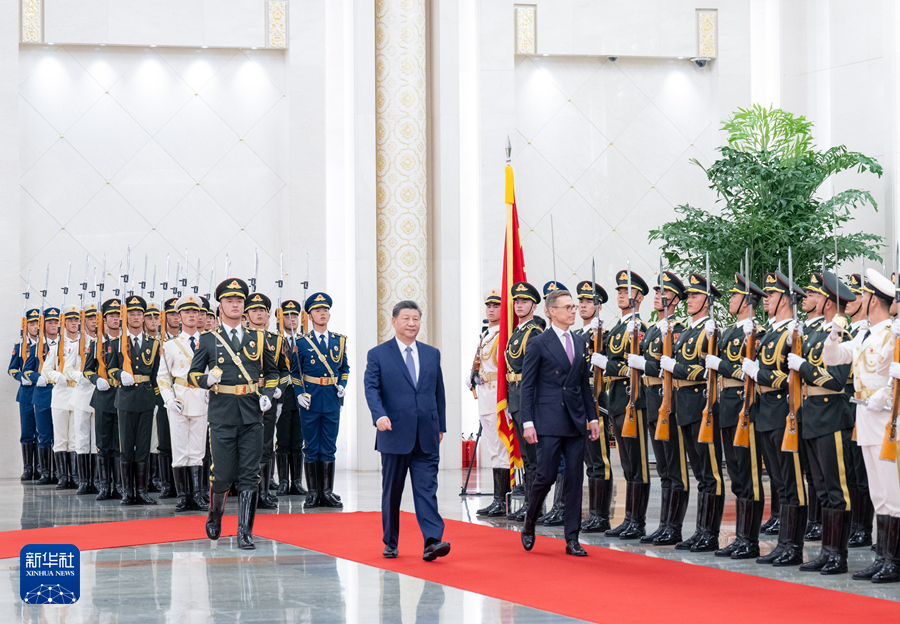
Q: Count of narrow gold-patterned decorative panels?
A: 4